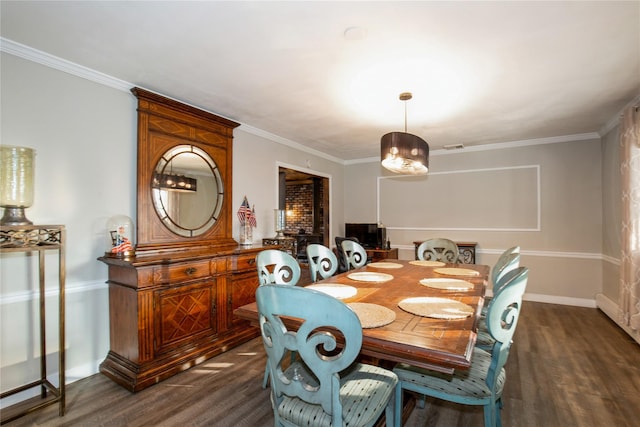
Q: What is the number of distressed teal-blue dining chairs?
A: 8